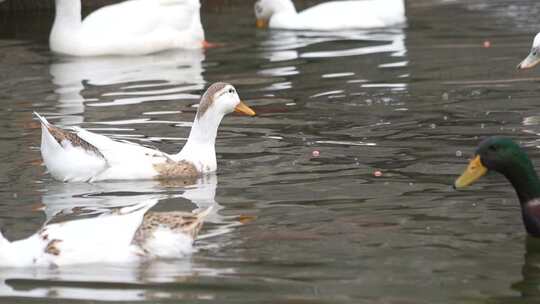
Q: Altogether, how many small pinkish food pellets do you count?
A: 3